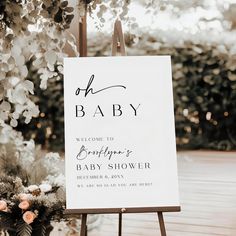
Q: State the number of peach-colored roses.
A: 3